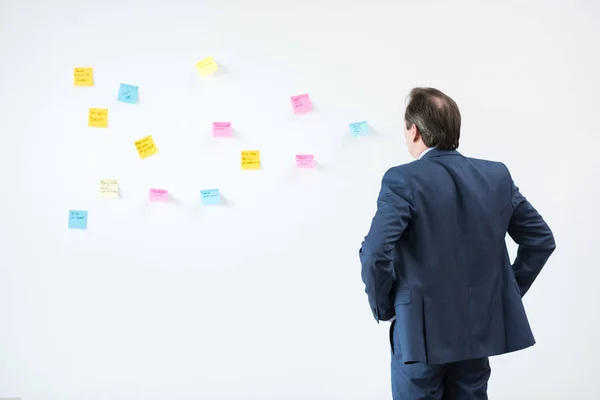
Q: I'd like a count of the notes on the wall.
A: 14